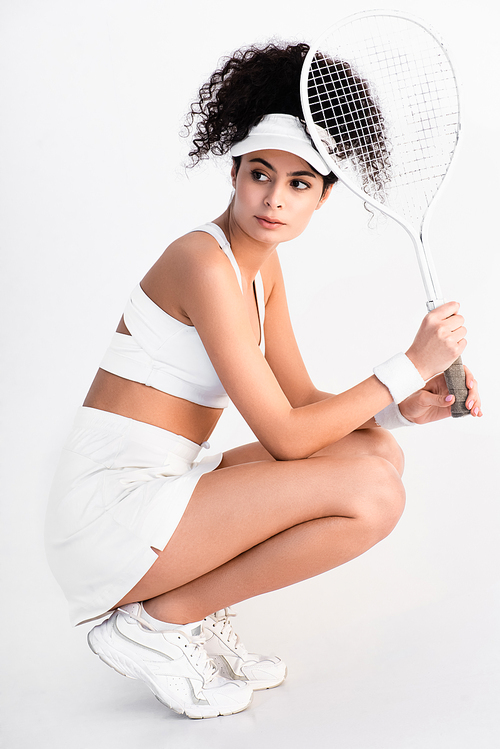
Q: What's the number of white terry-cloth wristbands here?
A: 2